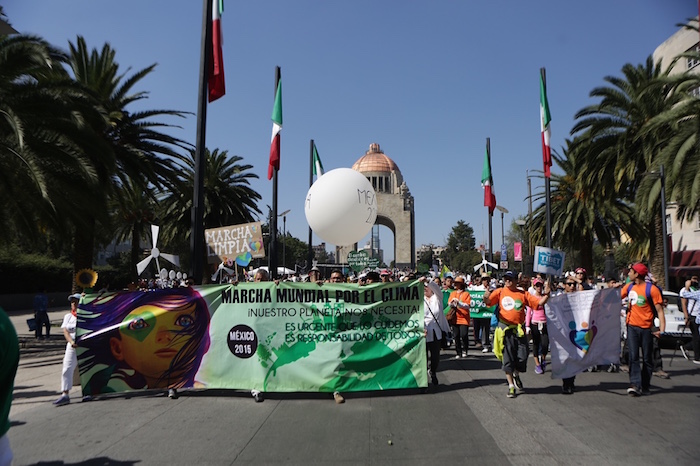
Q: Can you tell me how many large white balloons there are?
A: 1